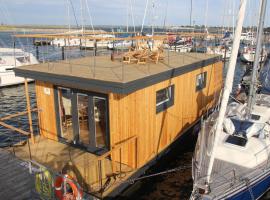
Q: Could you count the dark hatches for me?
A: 2